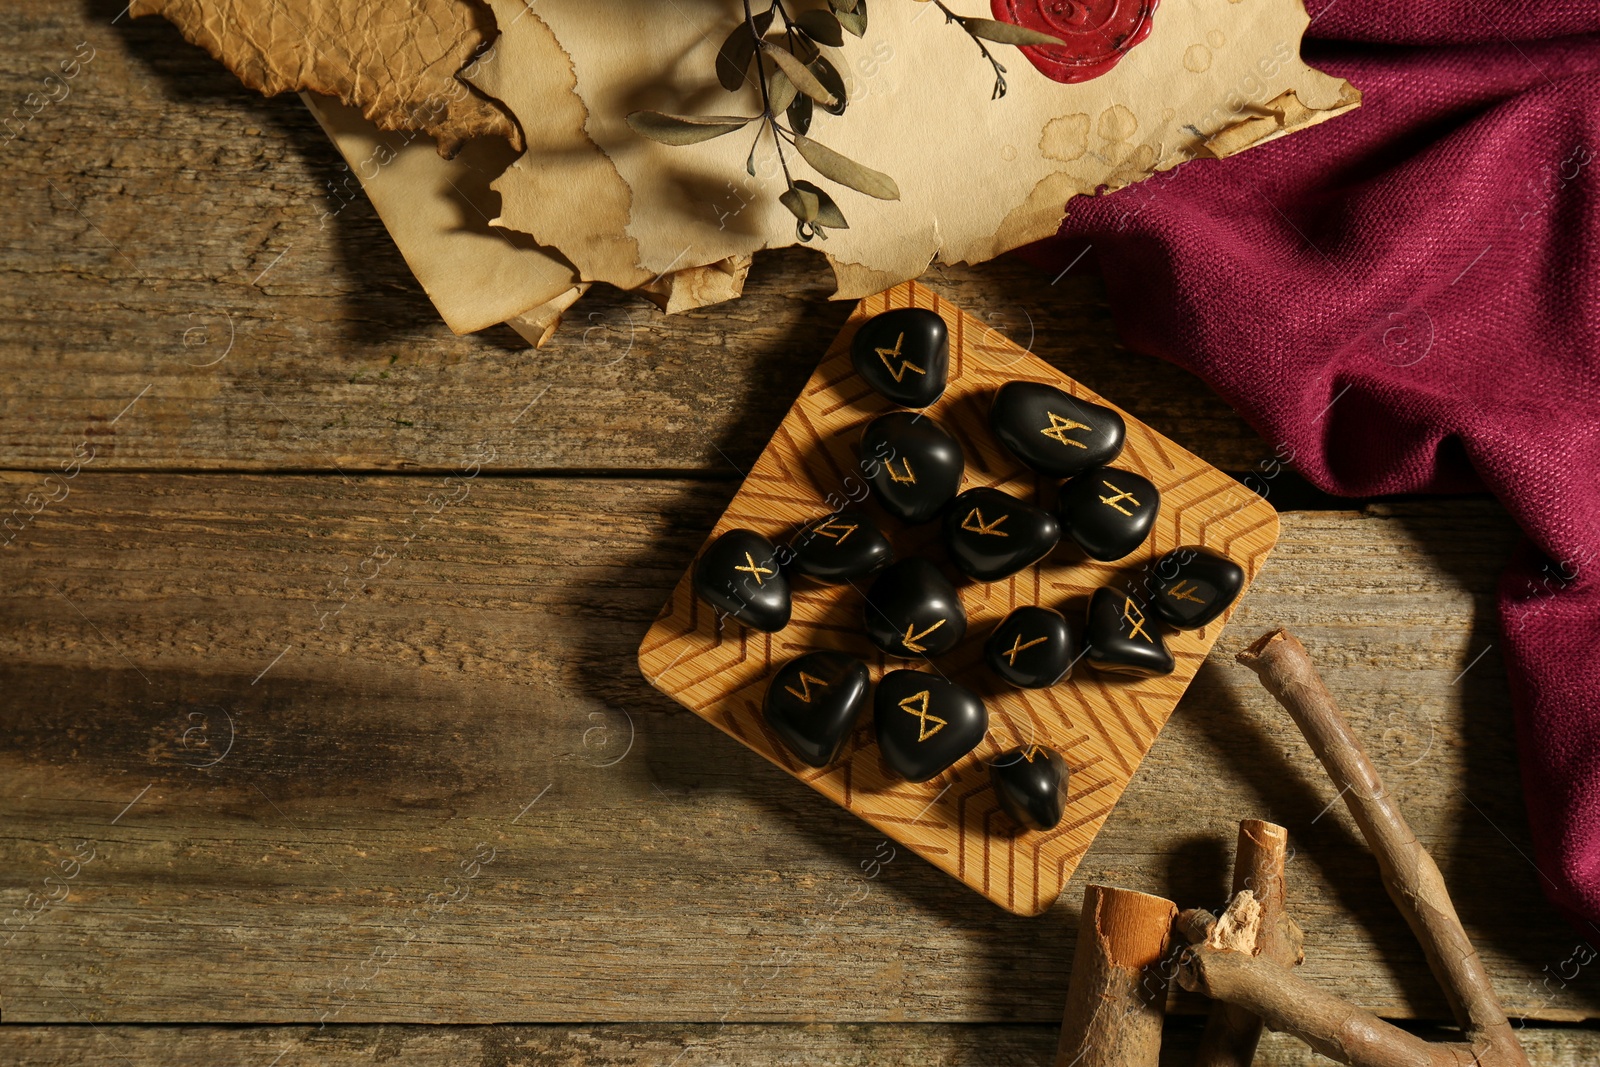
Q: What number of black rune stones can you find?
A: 14